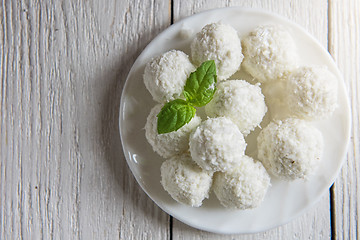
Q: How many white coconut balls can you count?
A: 10